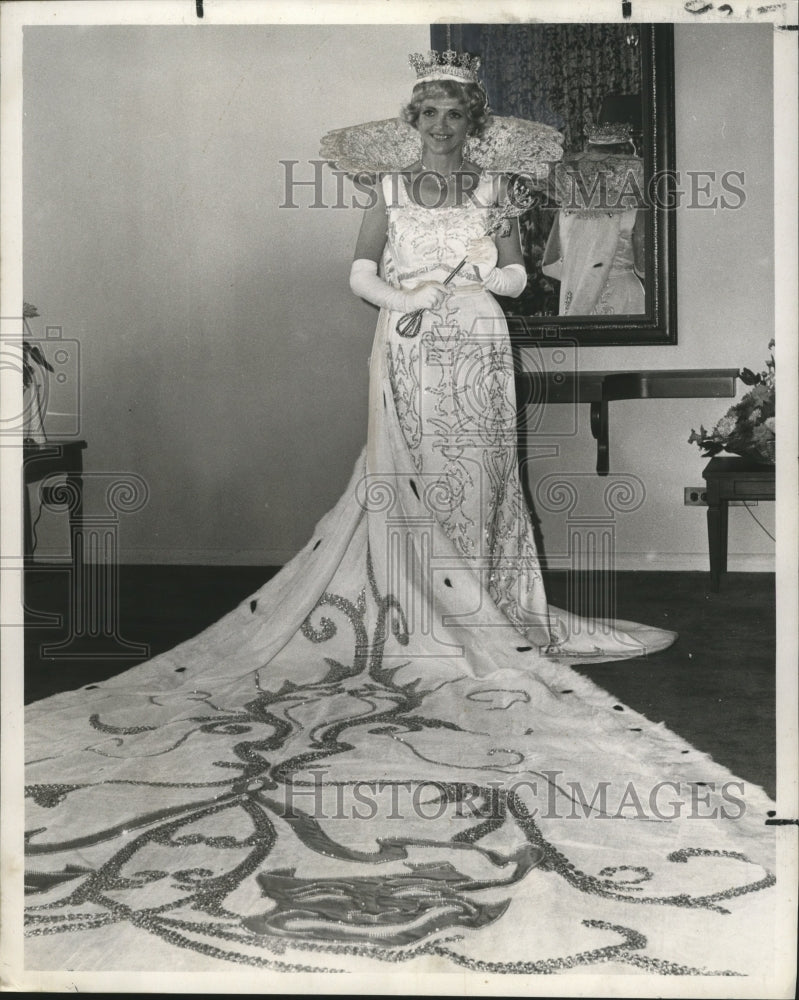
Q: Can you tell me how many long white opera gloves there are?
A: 2